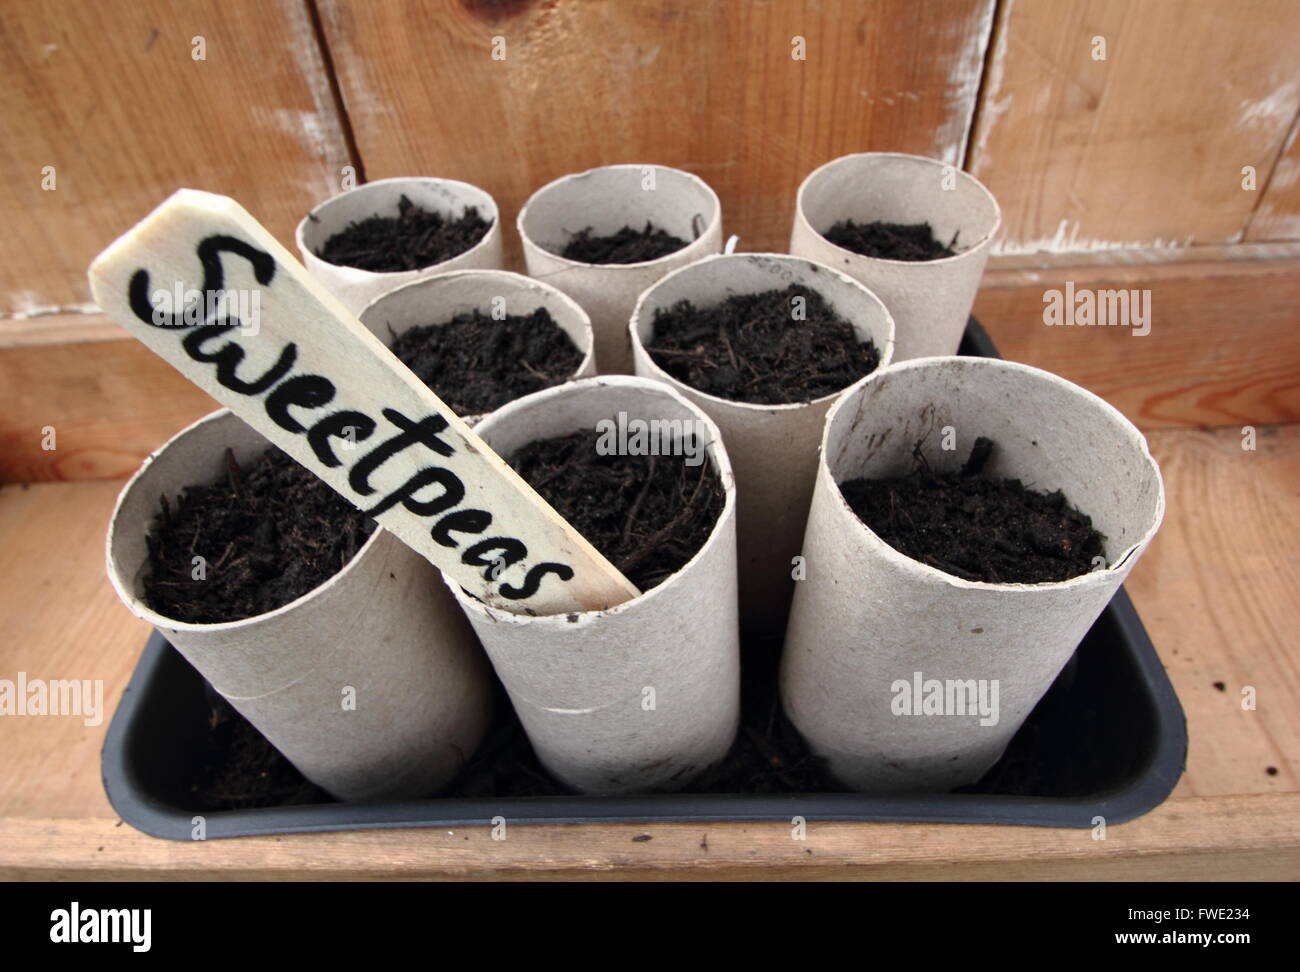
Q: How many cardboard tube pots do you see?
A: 8